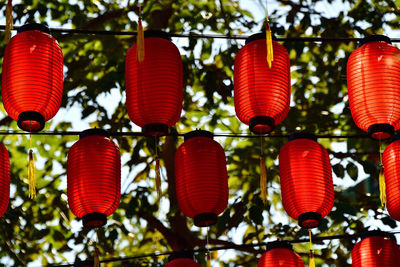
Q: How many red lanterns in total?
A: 12